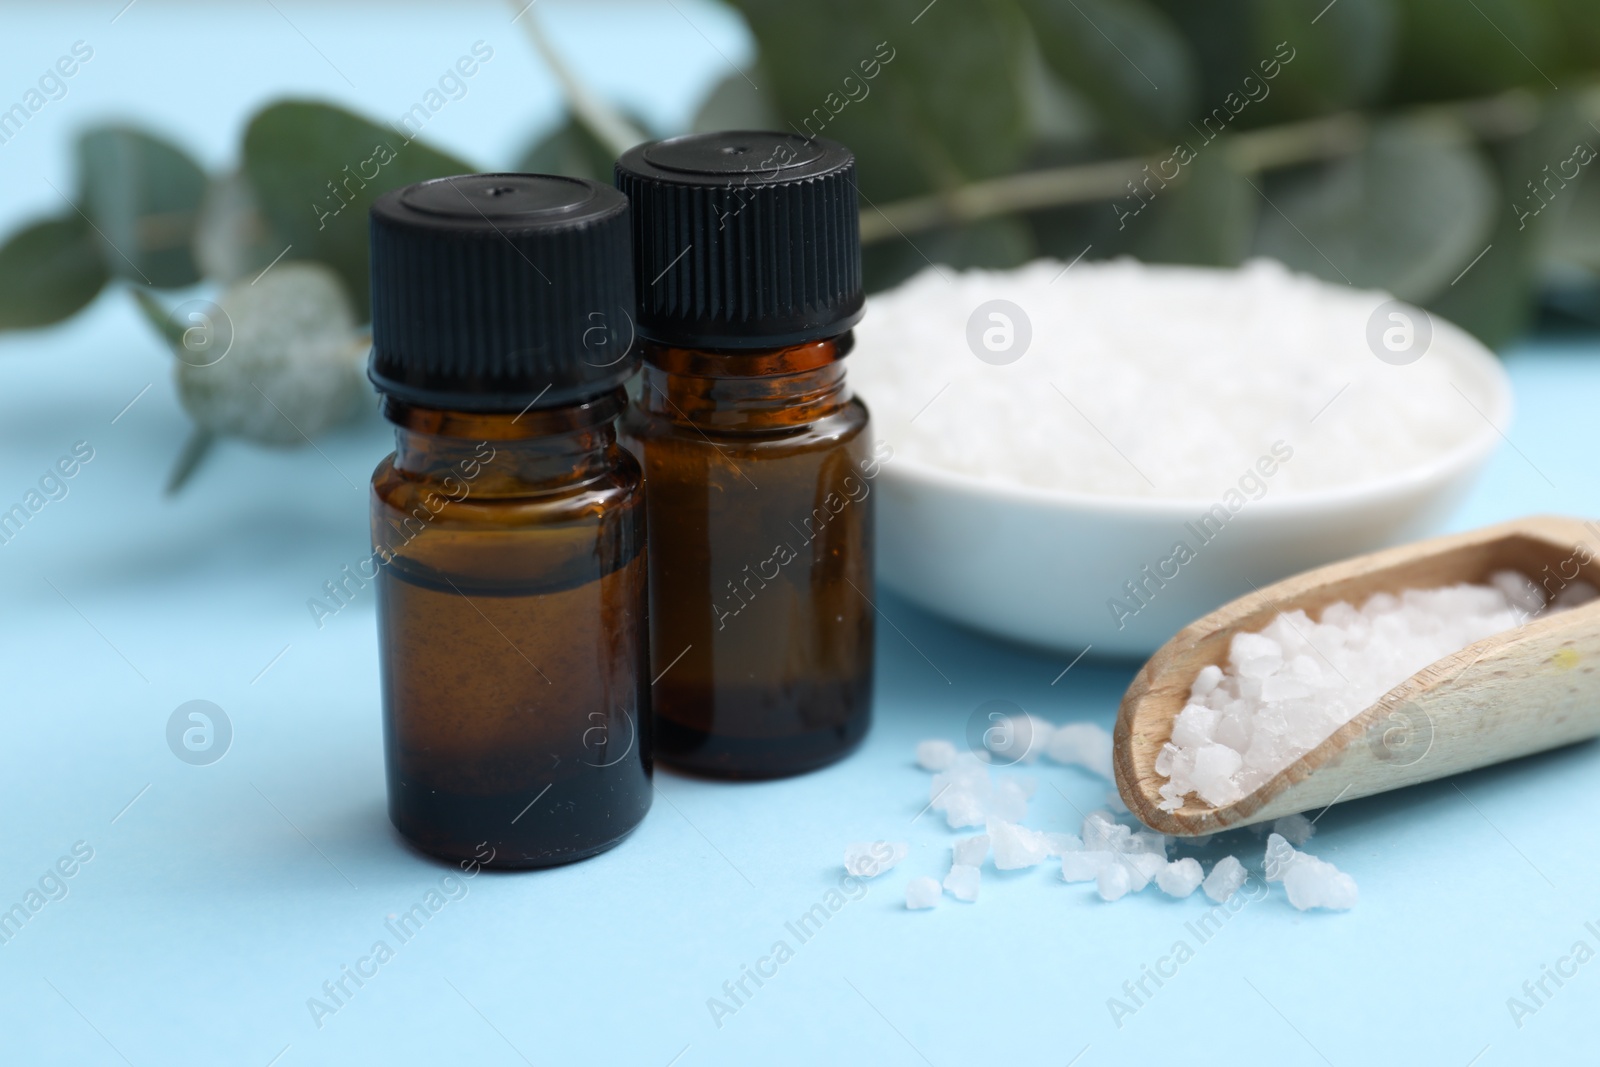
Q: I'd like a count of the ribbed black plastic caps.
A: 2